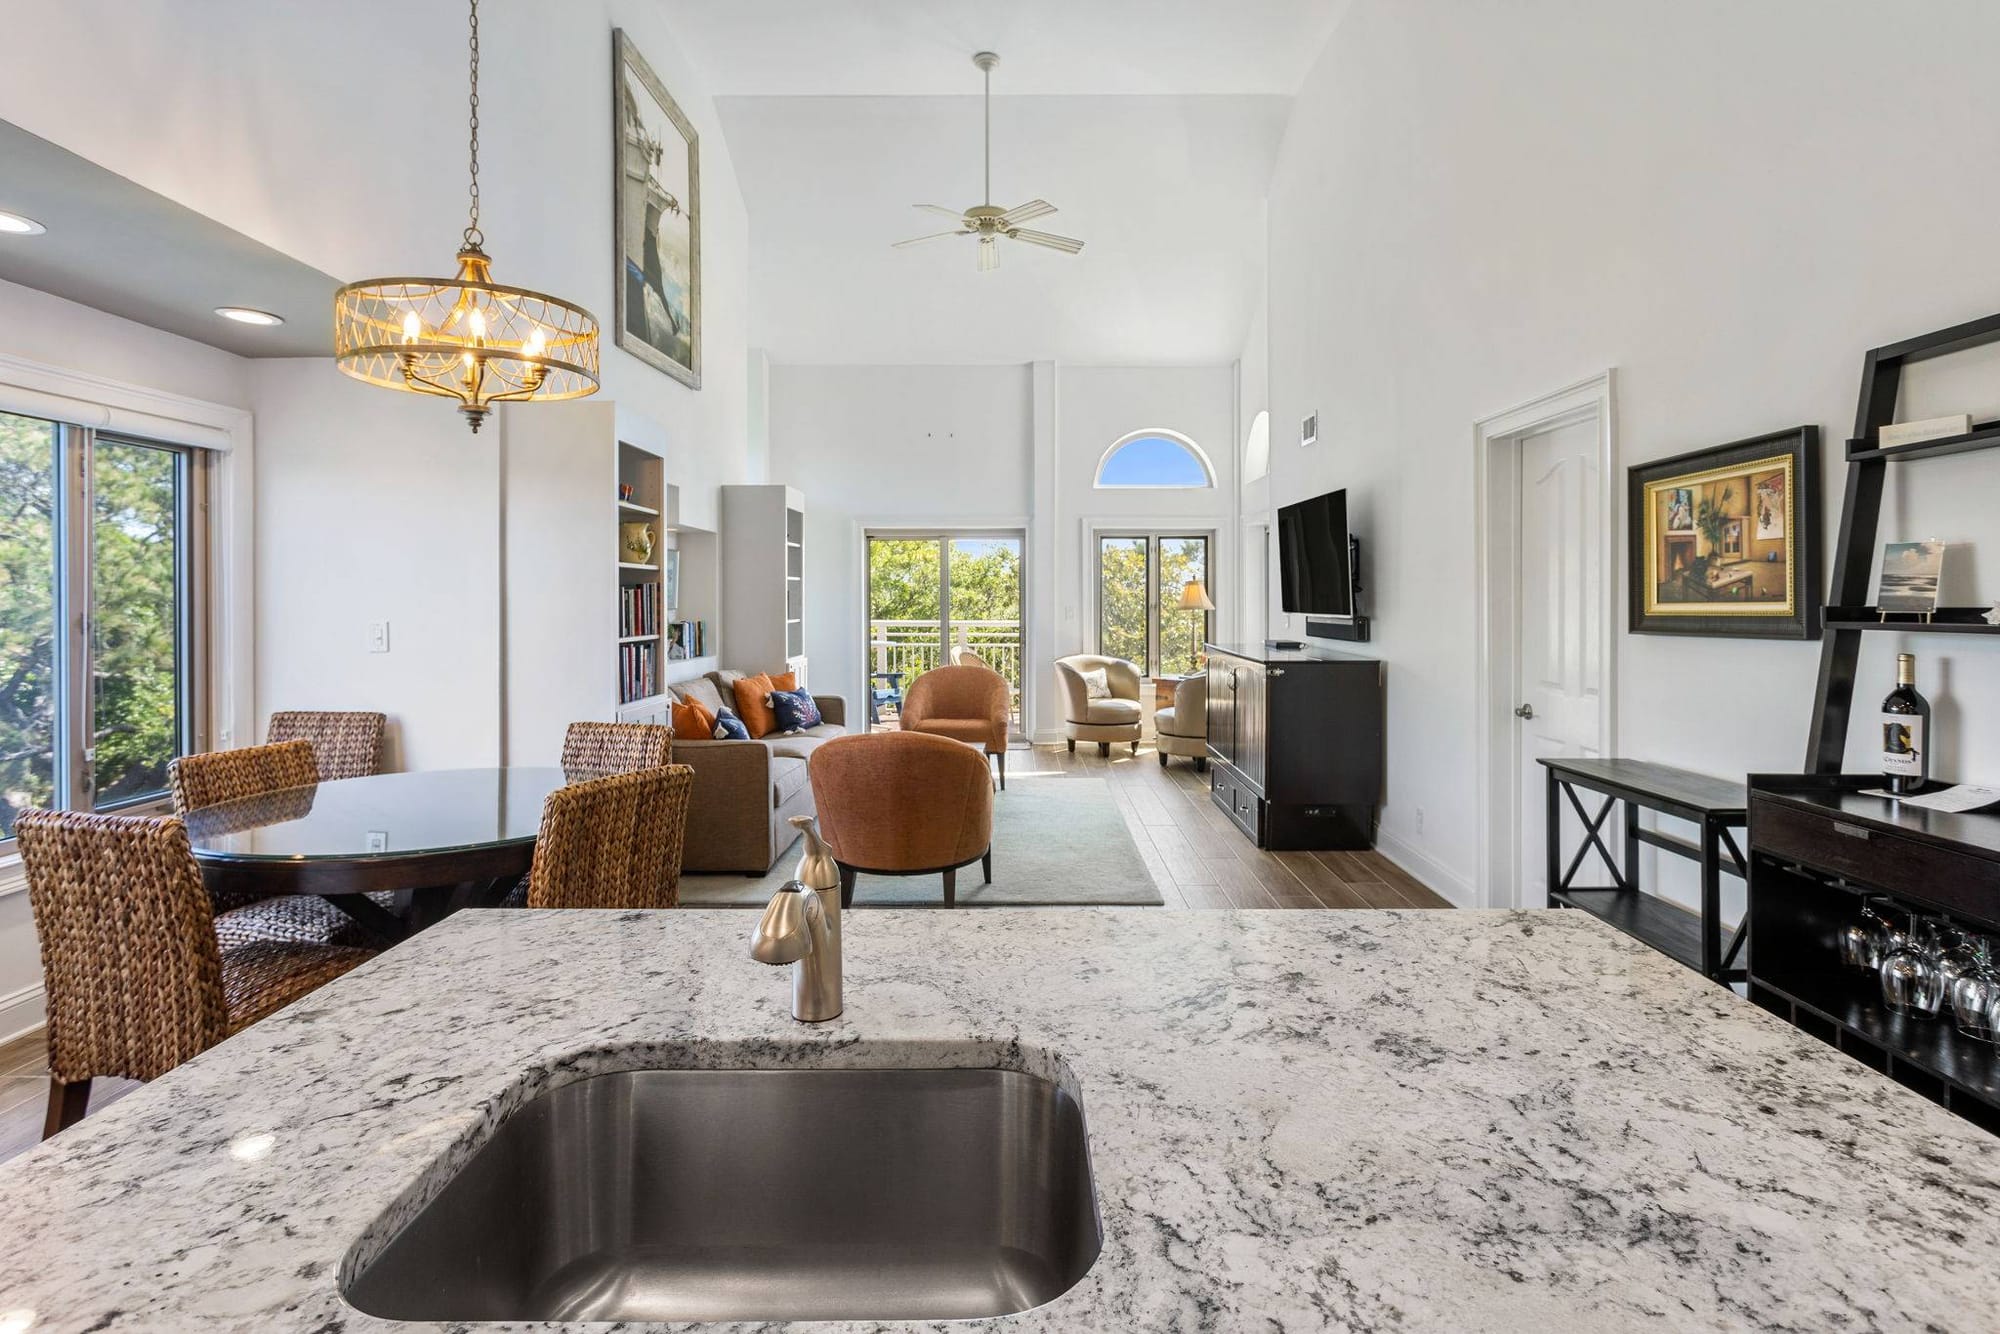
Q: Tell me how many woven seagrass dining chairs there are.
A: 5